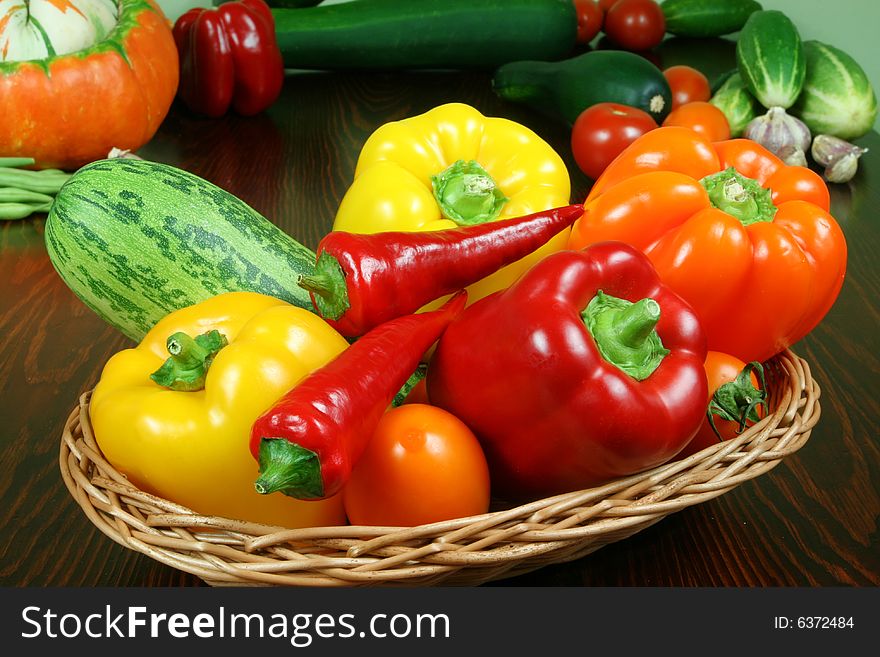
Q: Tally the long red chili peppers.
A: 2